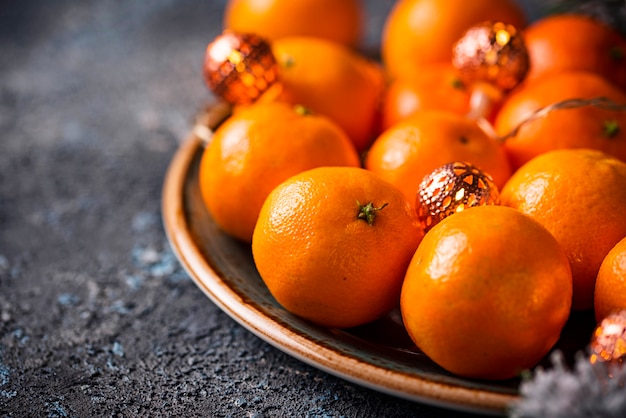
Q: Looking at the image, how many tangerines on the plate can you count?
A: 12